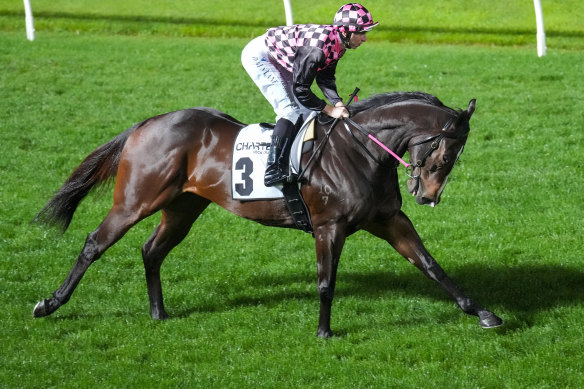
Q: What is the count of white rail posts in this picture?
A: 3